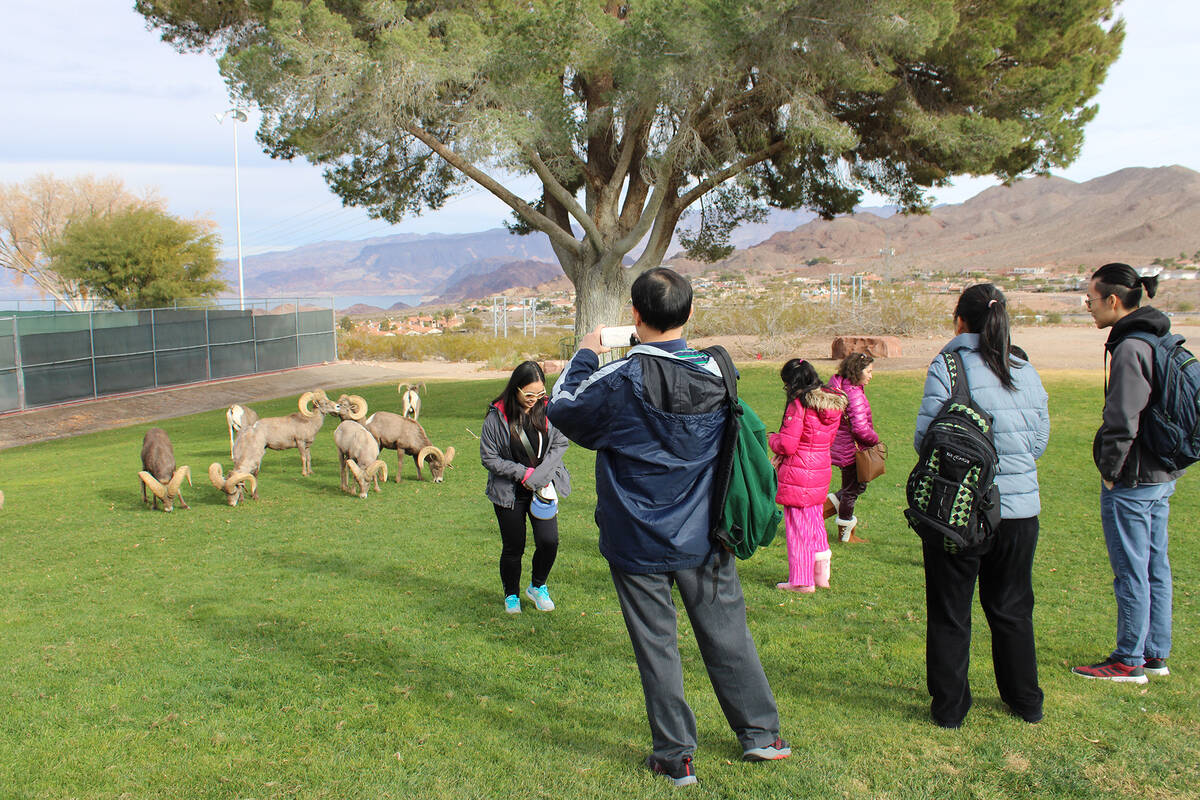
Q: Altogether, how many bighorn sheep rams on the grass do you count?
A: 8